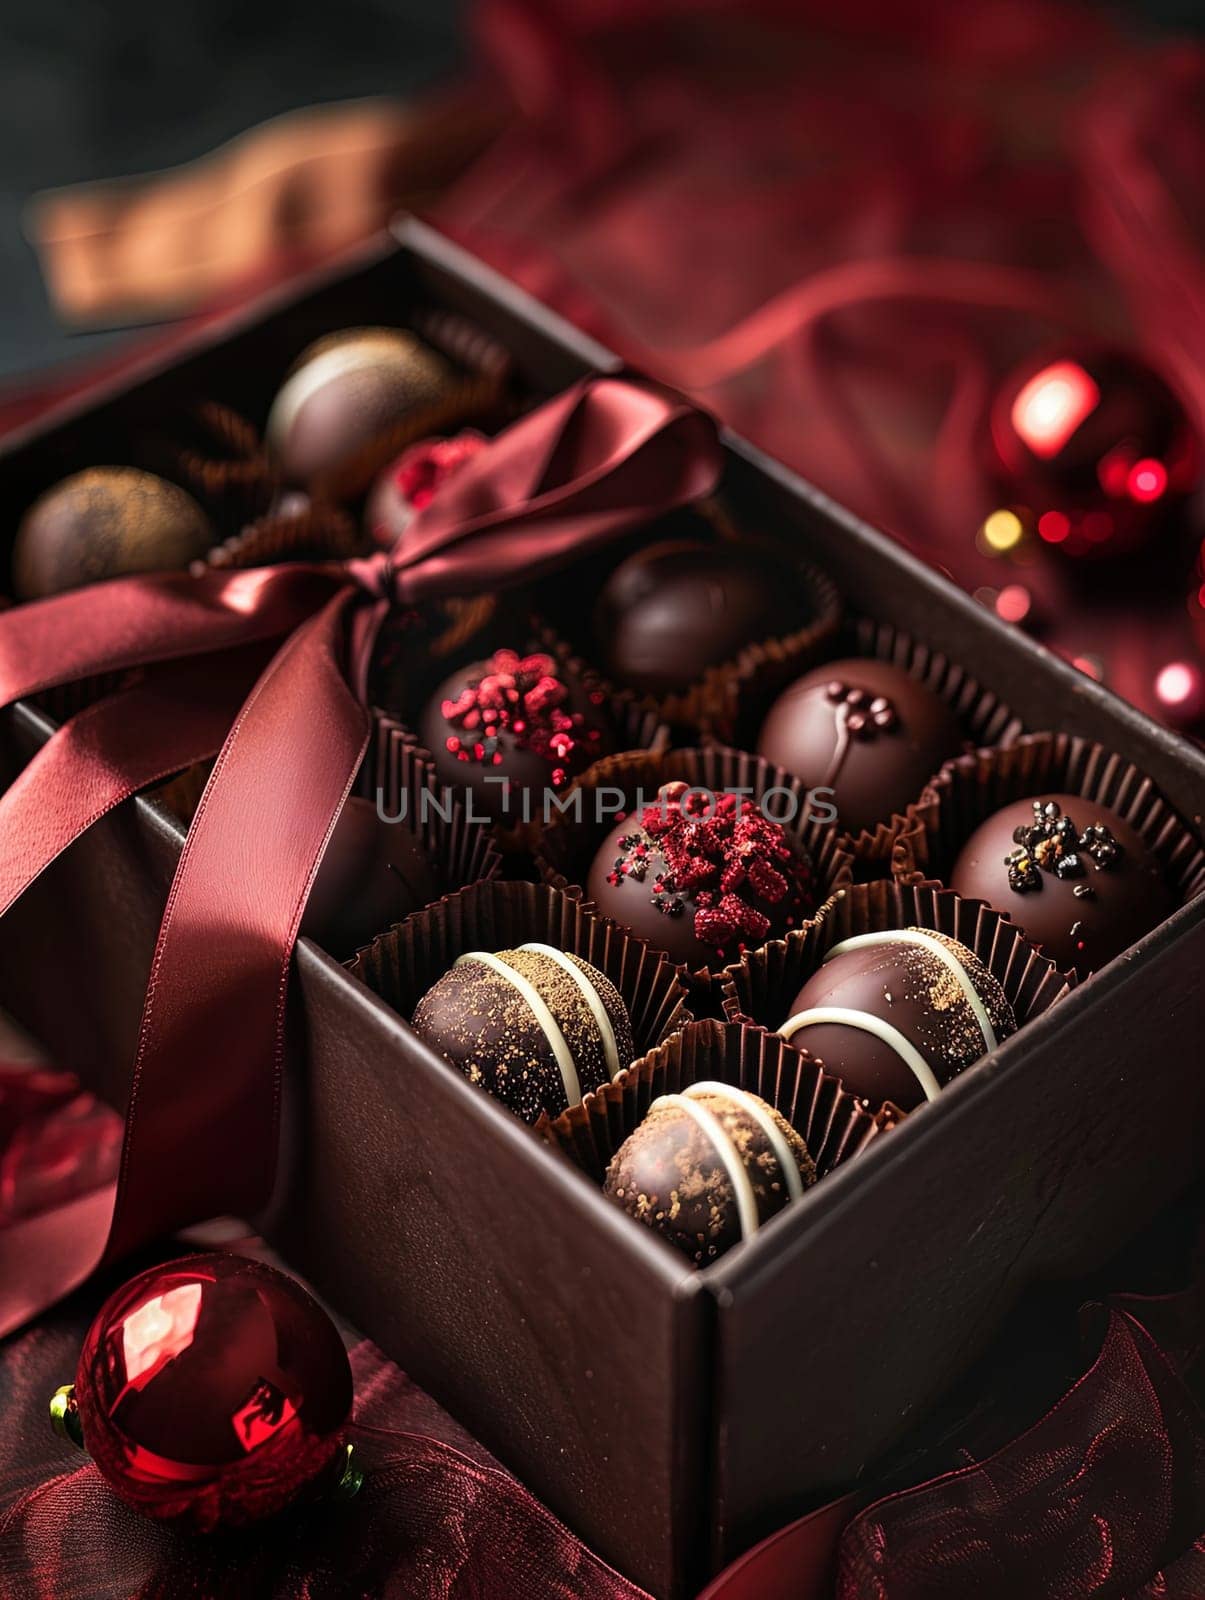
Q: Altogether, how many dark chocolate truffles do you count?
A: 12